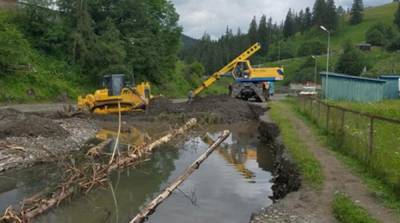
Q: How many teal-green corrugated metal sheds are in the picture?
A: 2